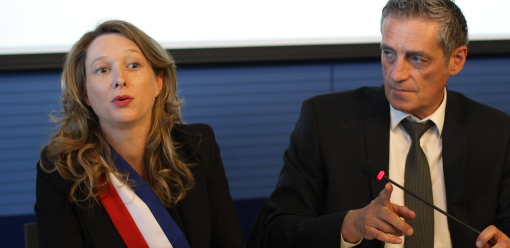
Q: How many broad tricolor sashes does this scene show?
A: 1